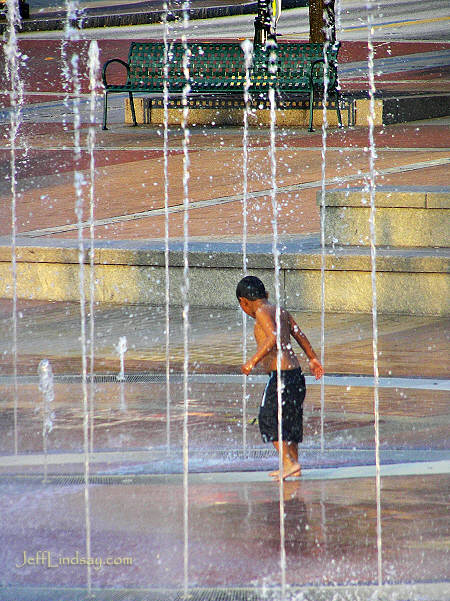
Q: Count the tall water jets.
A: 9